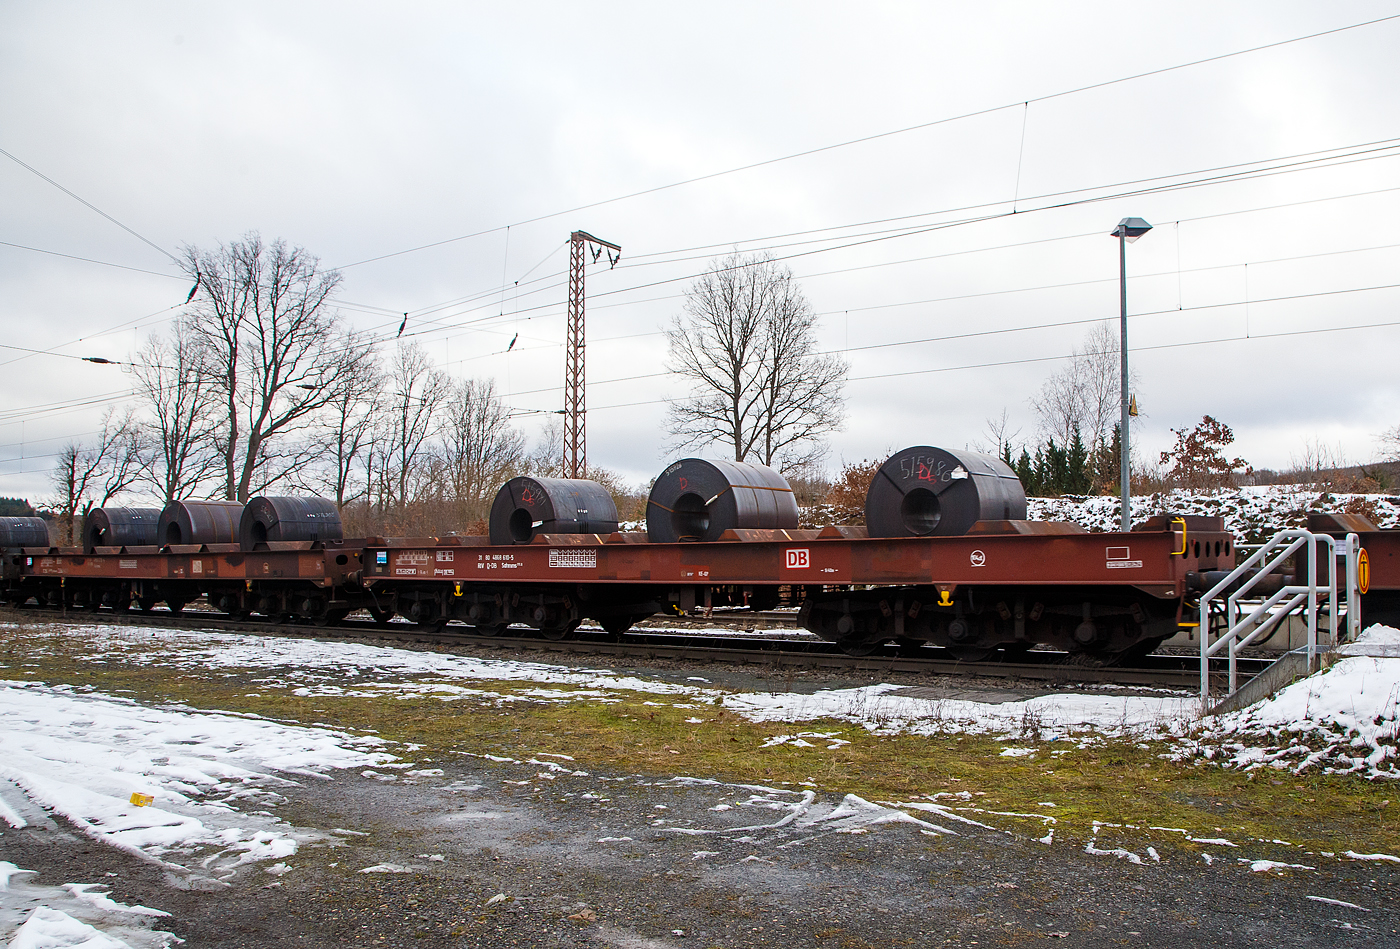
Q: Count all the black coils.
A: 7